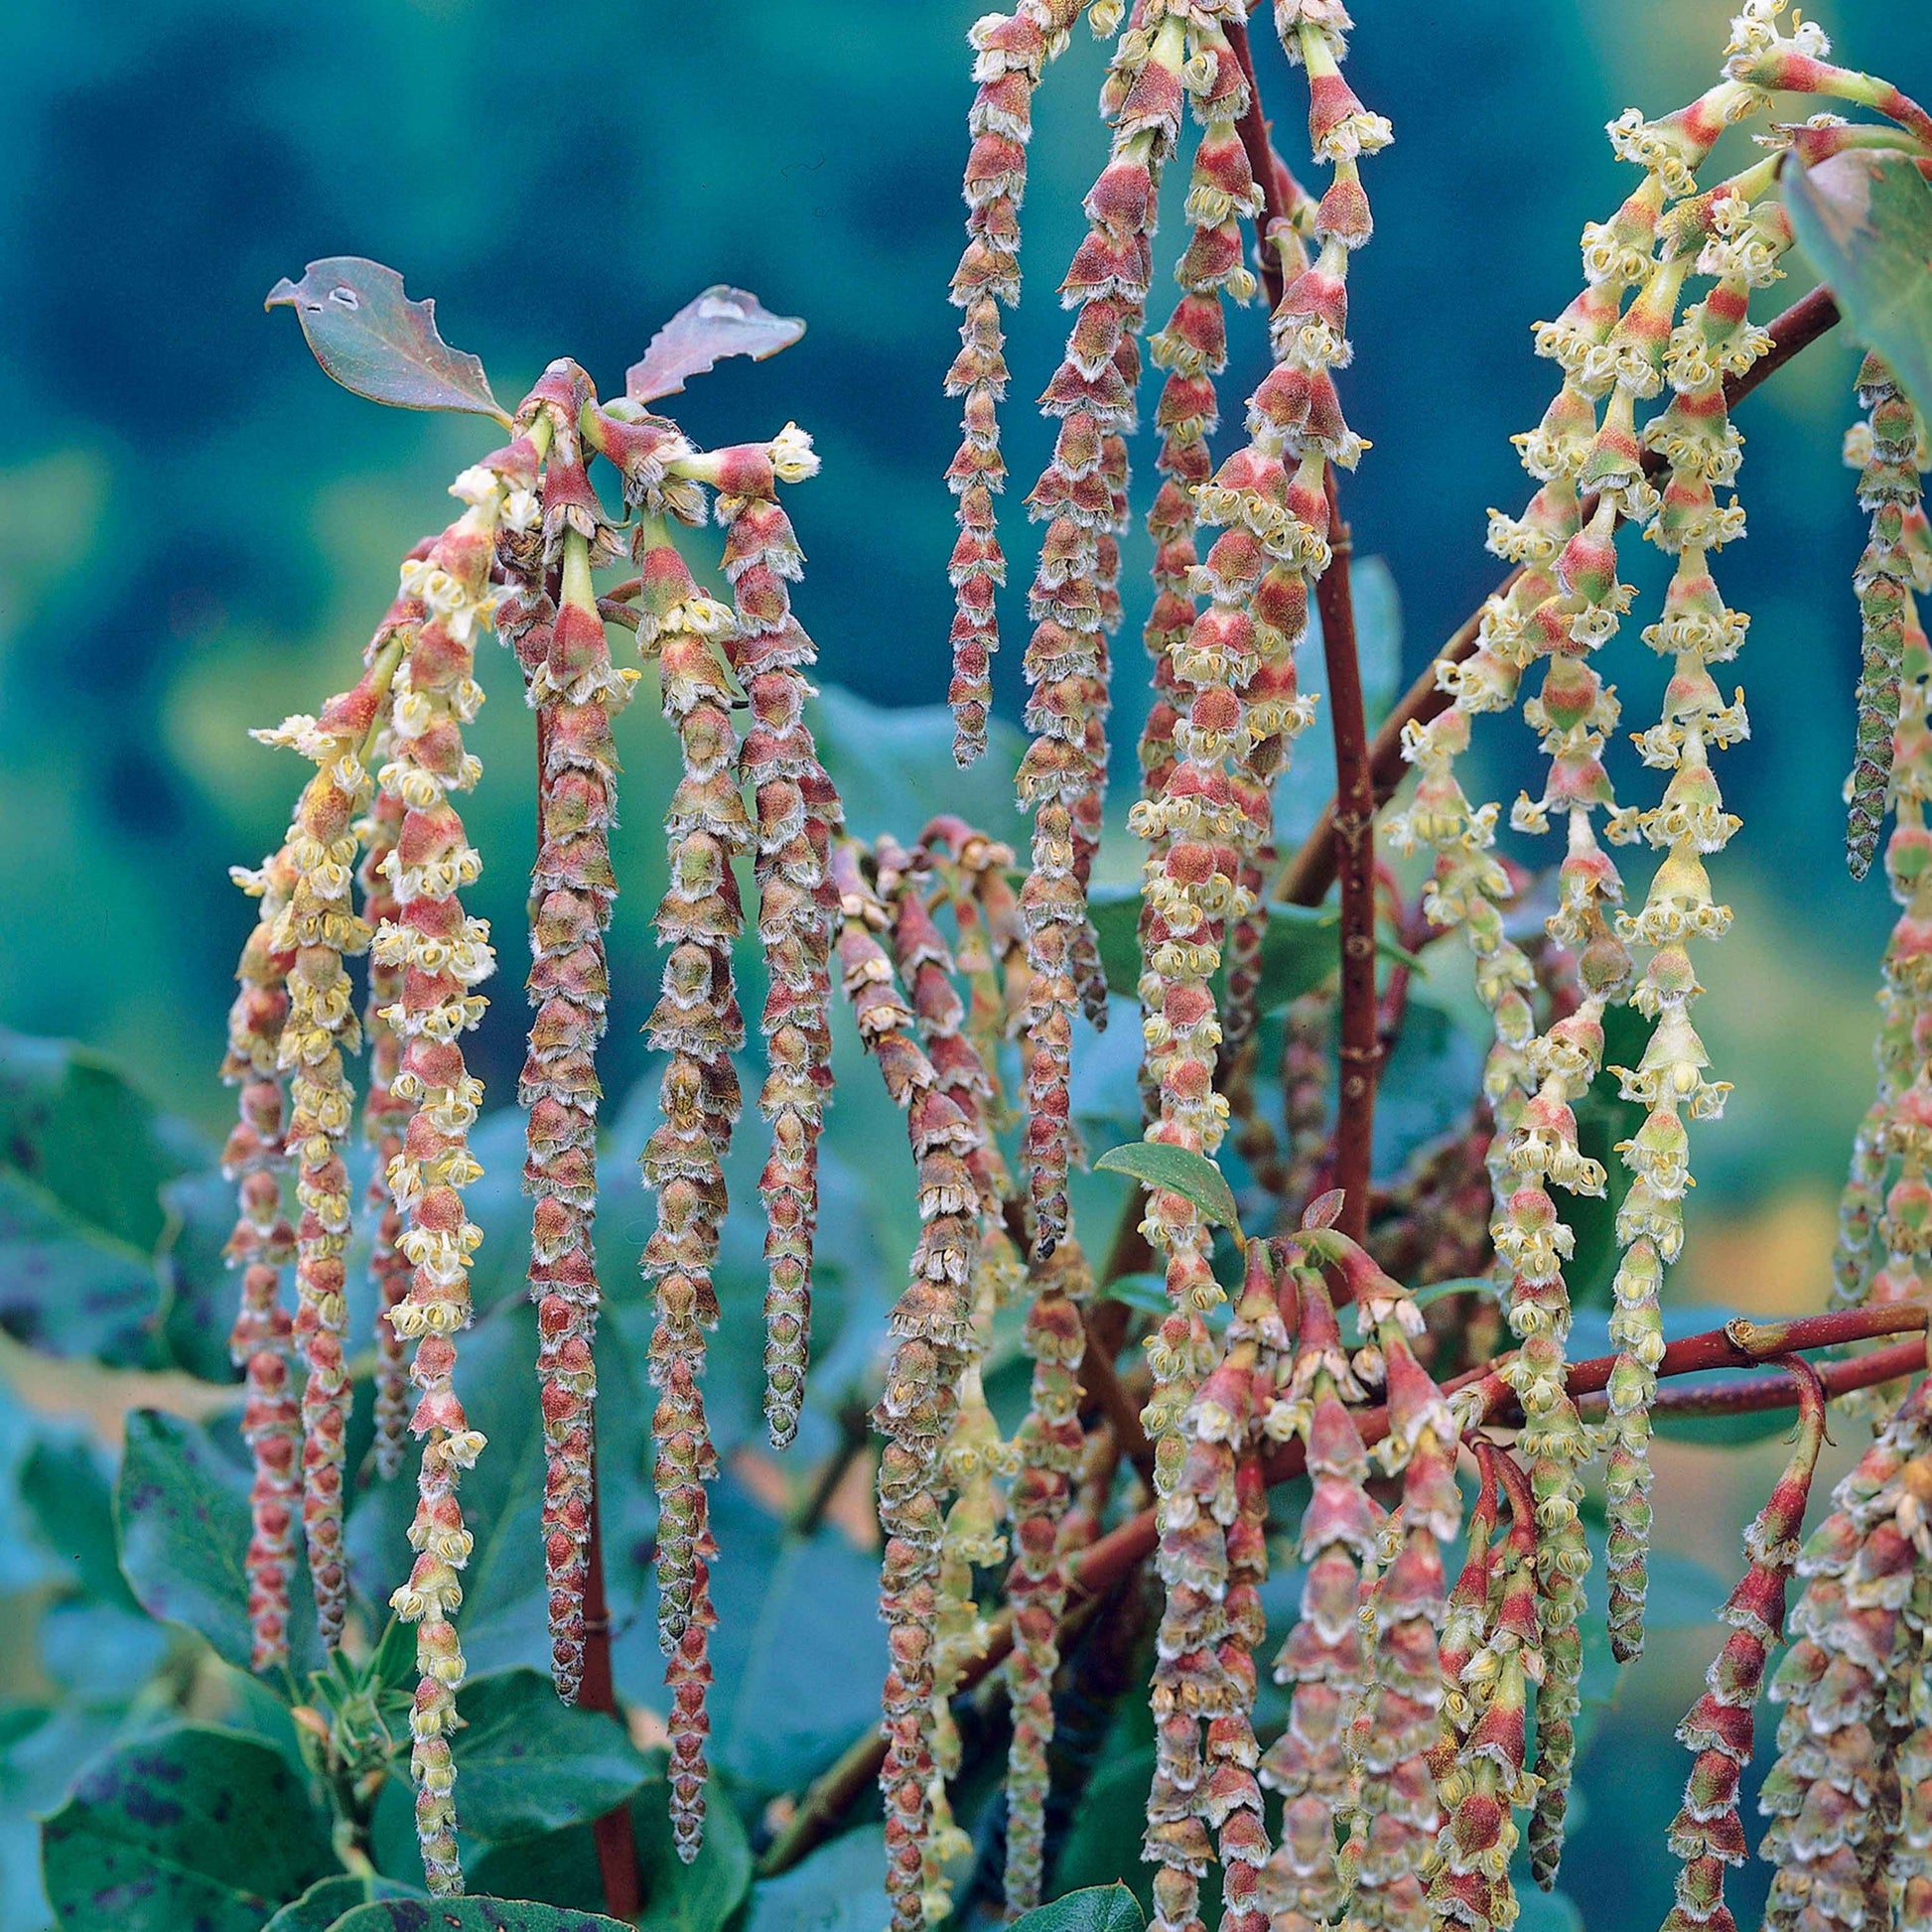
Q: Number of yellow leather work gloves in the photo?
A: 0